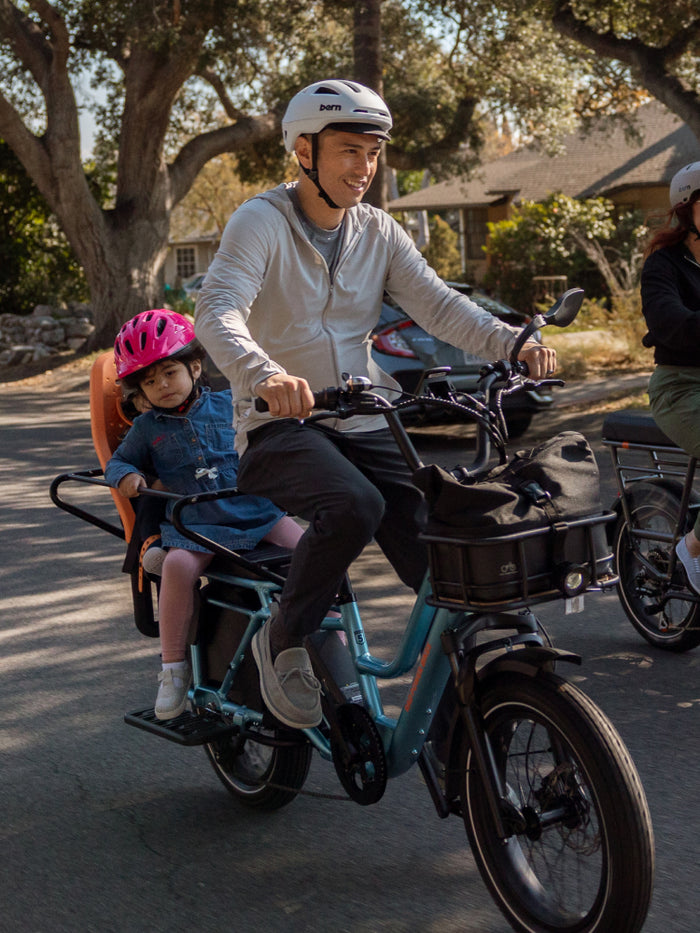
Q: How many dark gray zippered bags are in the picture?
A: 1